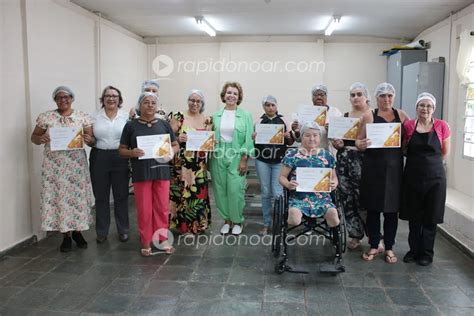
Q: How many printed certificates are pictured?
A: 8